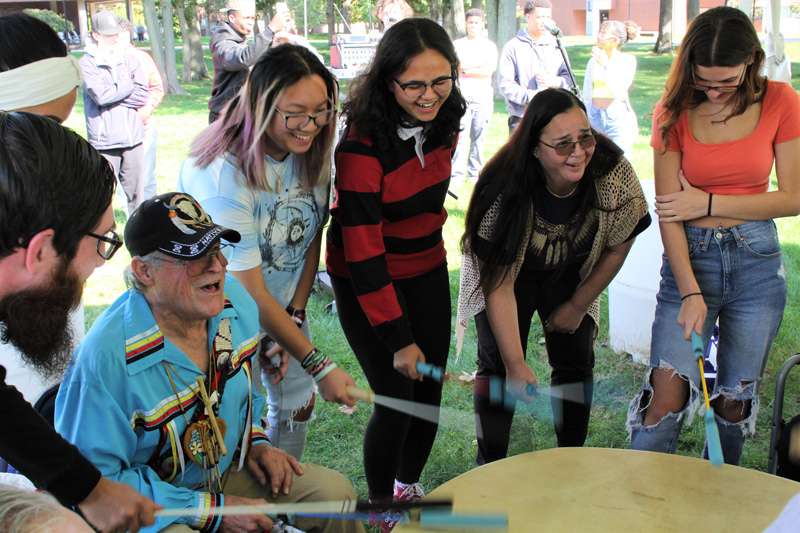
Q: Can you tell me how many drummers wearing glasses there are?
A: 6